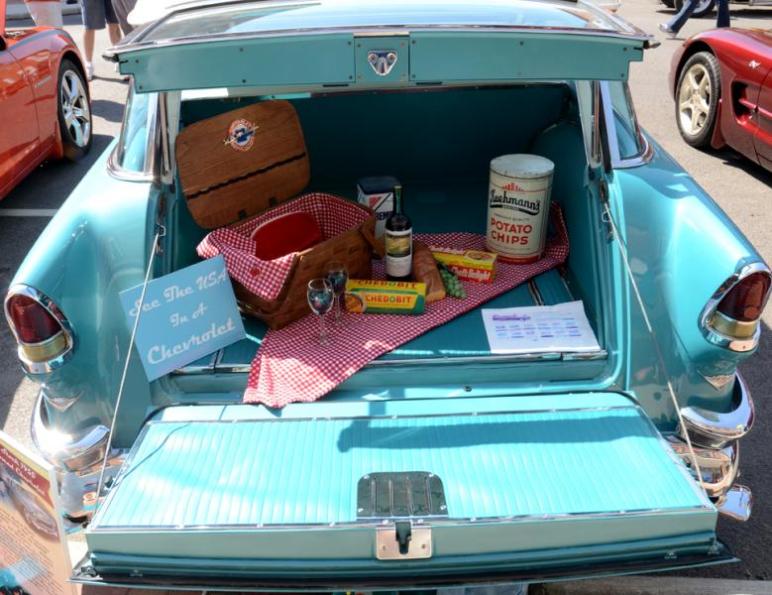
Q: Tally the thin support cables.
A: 2